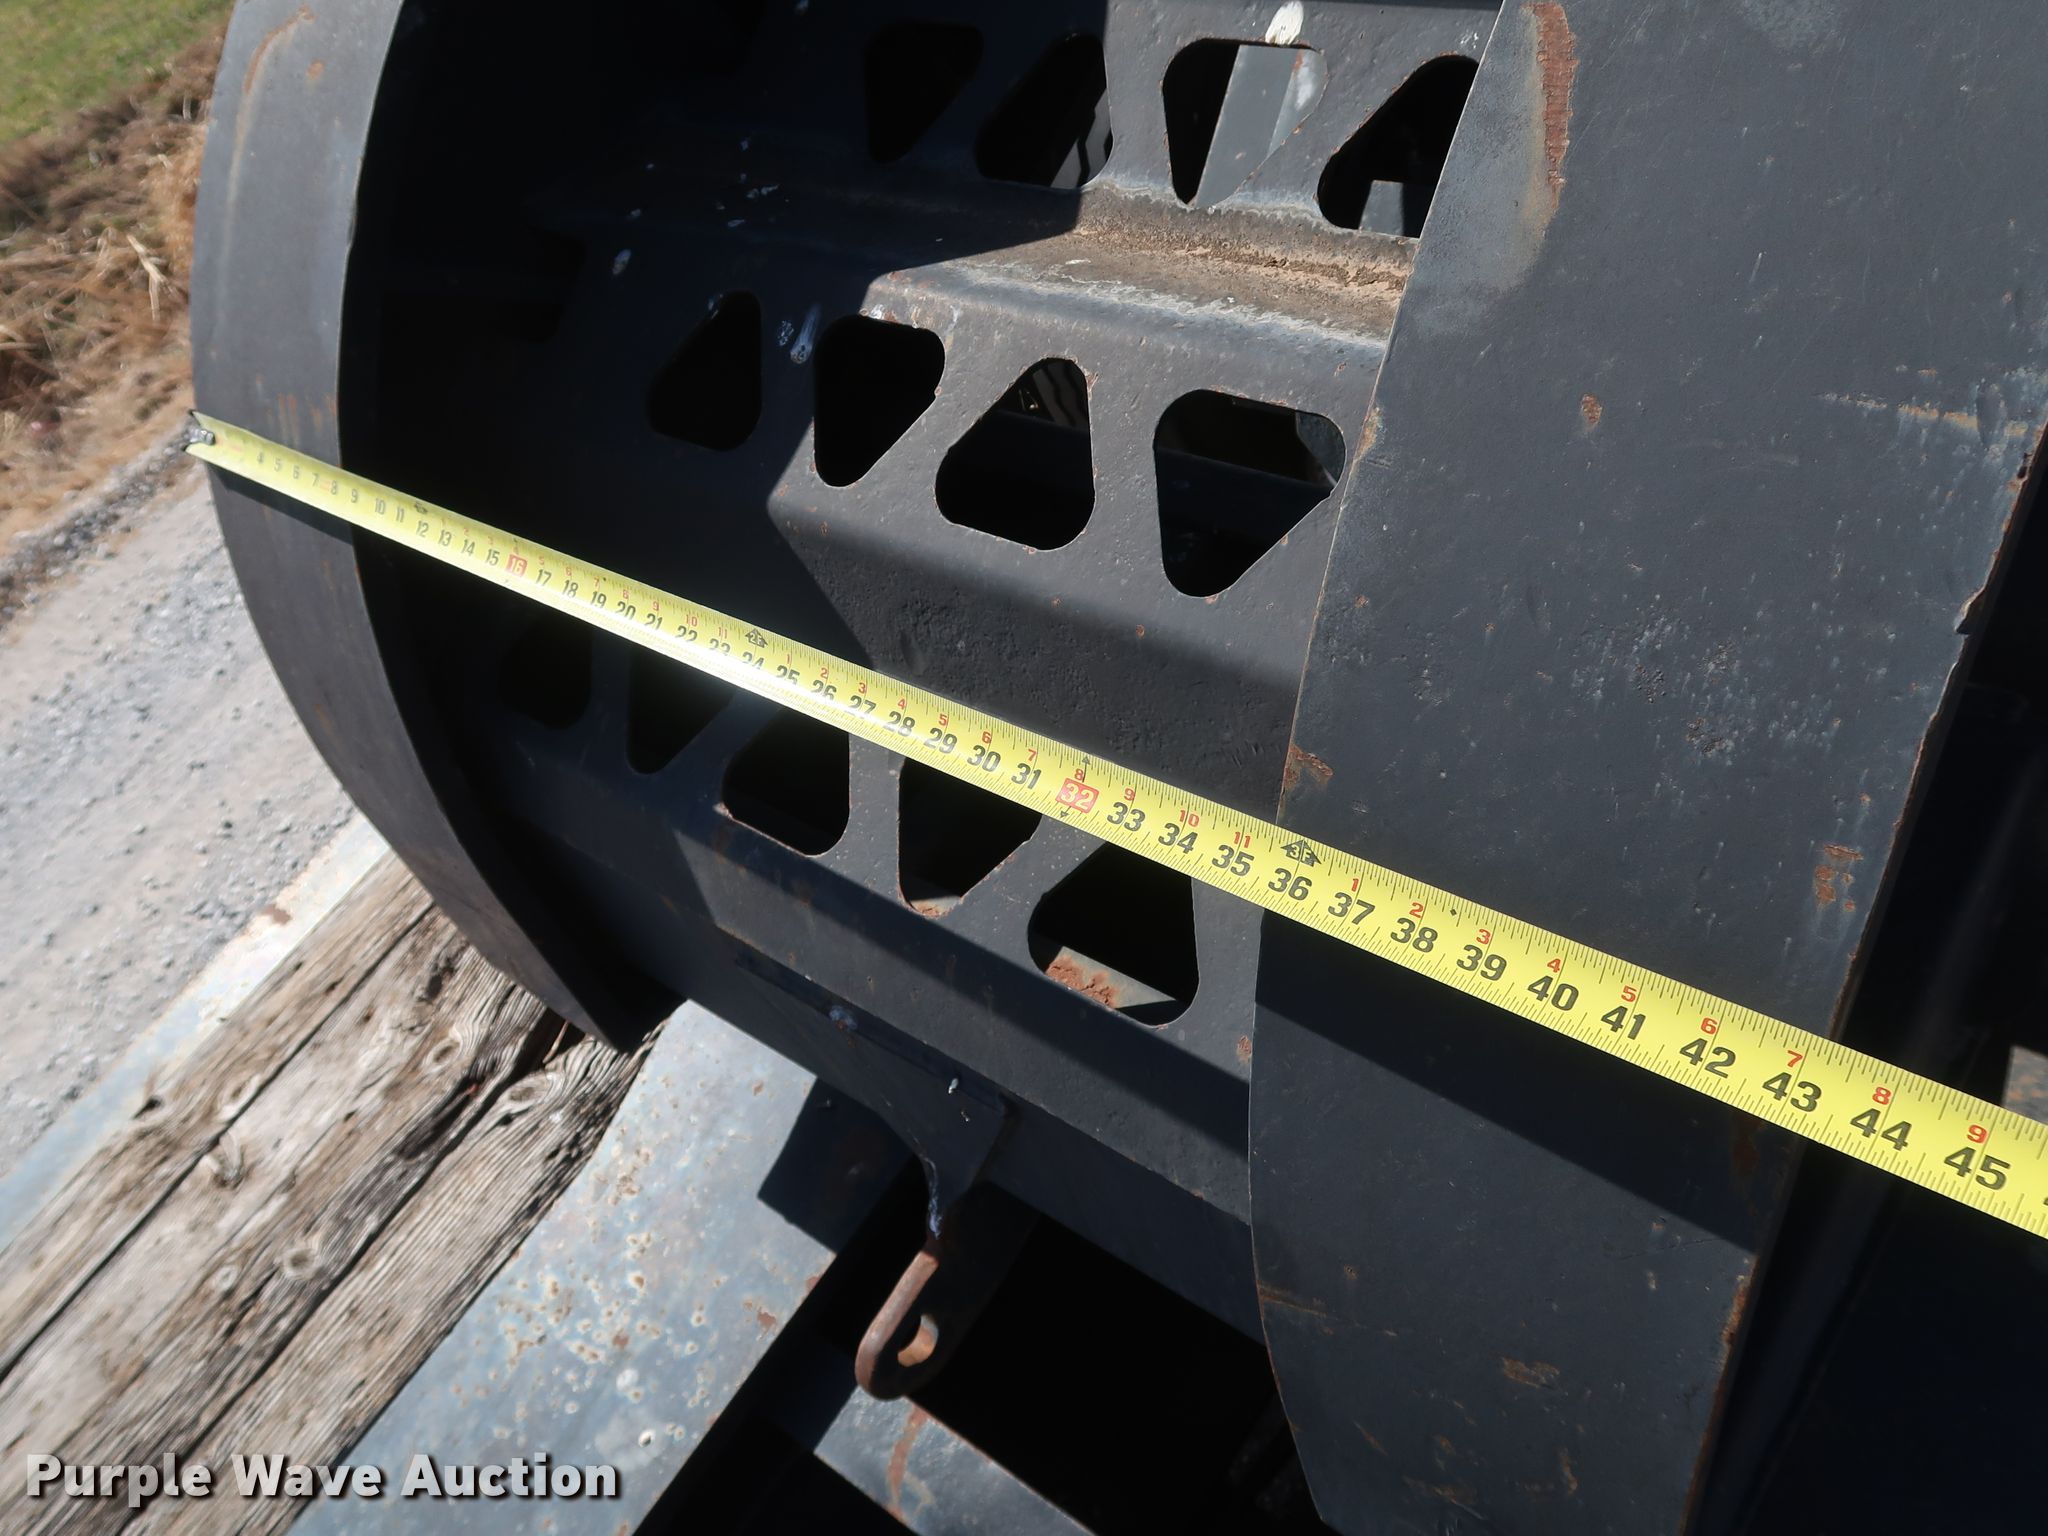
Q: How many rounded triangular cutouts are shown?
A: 13